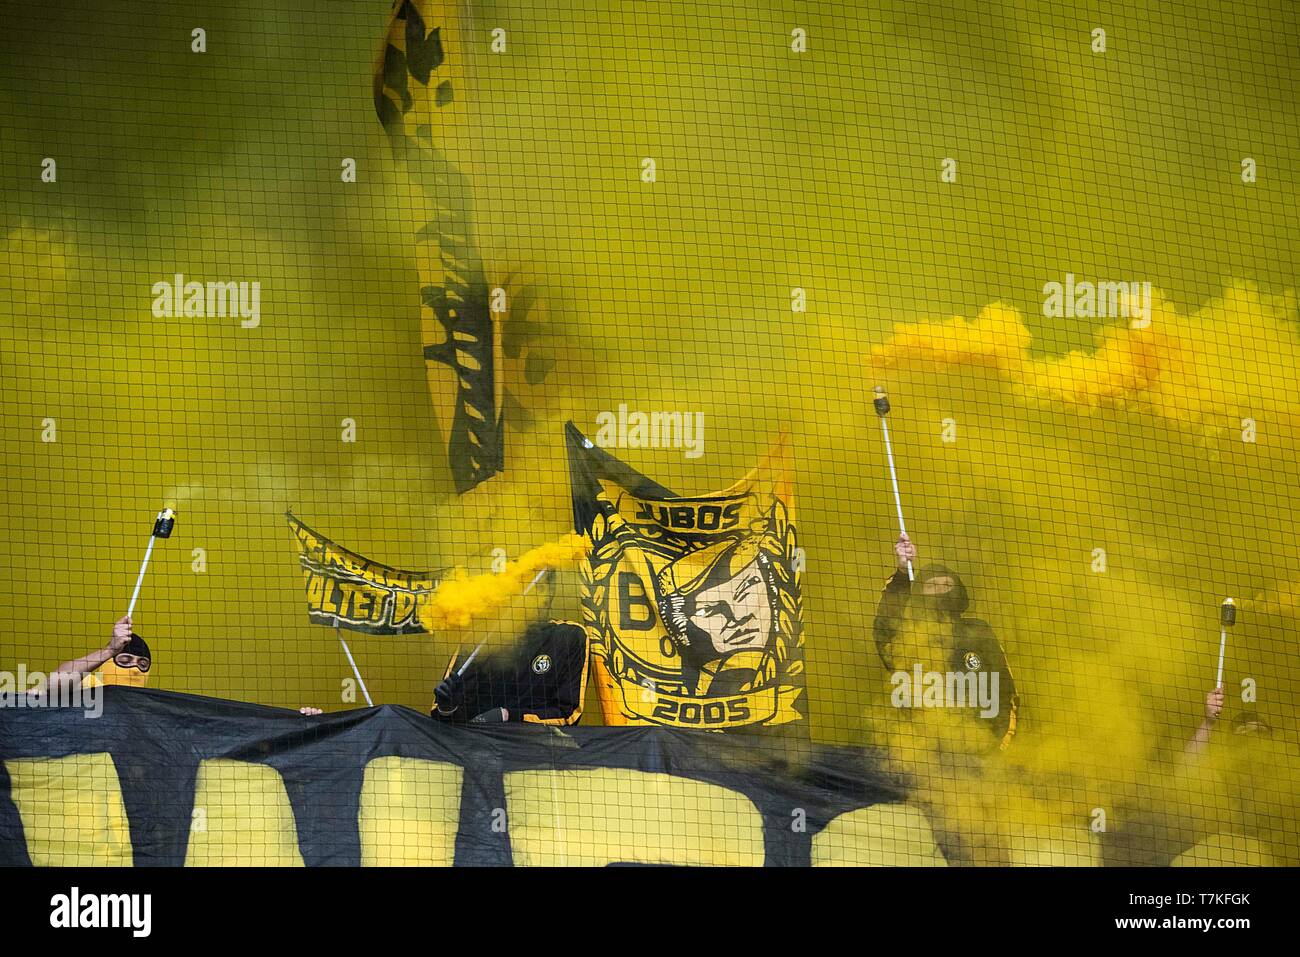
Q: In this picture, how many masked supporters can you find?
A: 3